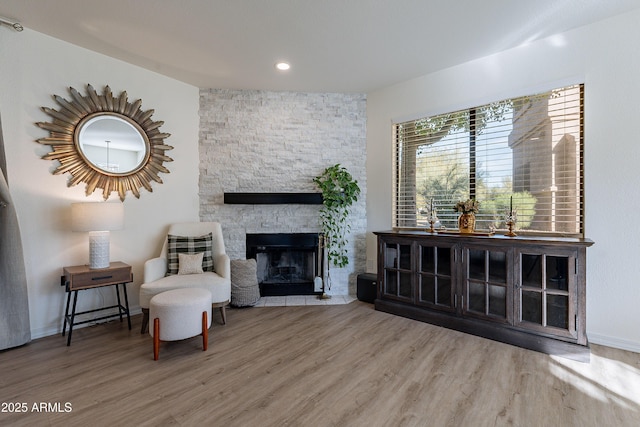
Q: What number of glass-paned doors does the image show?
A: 4